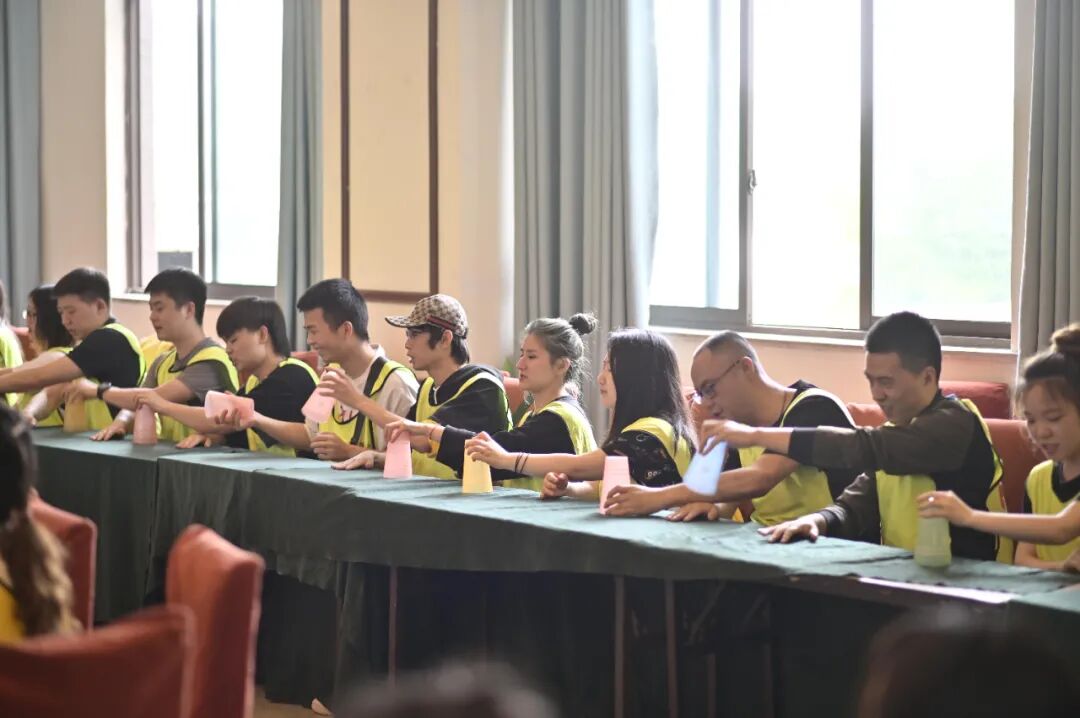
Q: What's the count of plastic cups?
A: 9